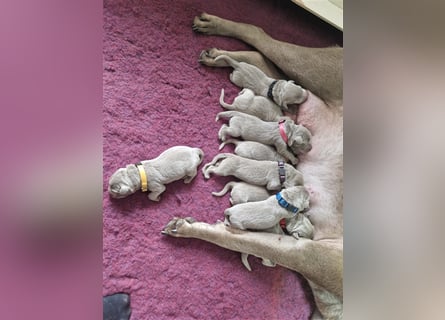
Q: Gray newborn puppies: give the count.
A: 9